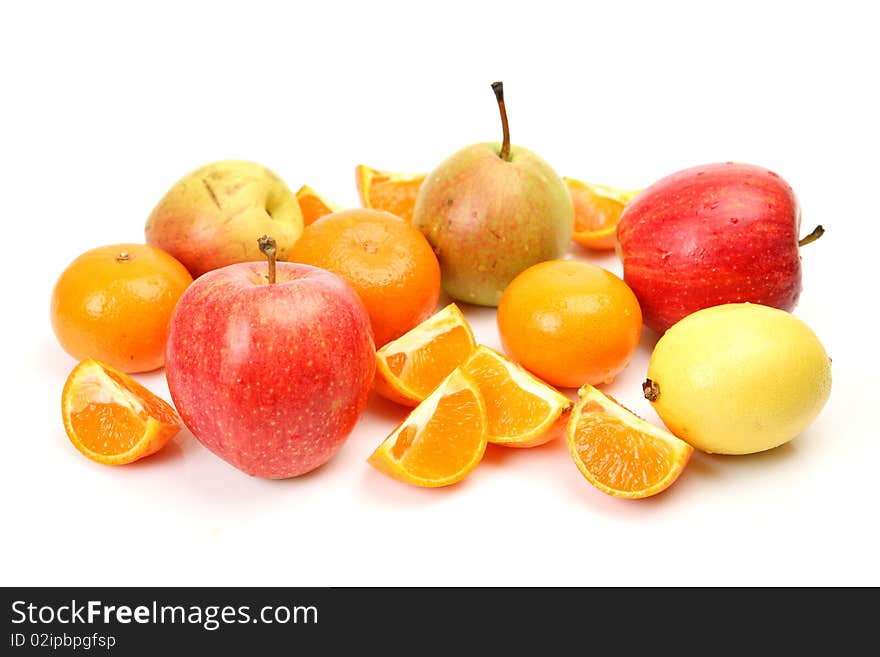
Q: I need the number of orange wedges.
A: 8